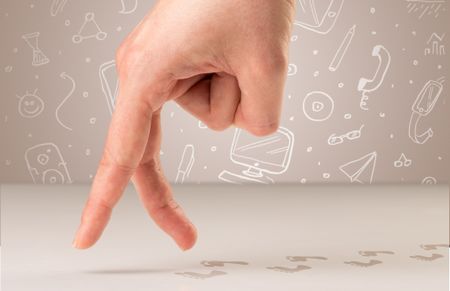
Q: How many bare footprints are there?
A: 8